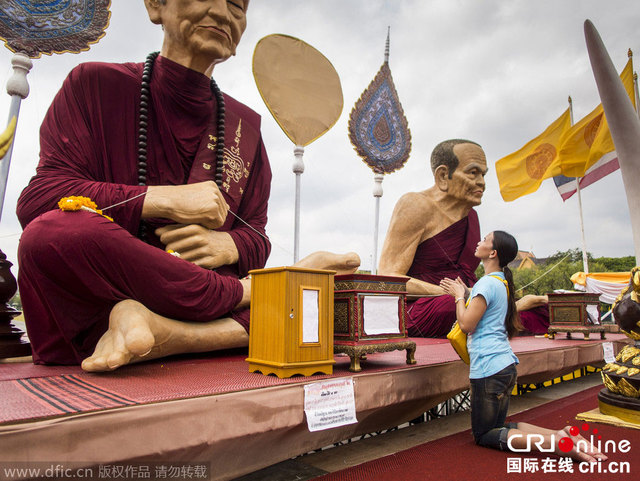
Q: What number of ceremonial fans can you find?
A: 3